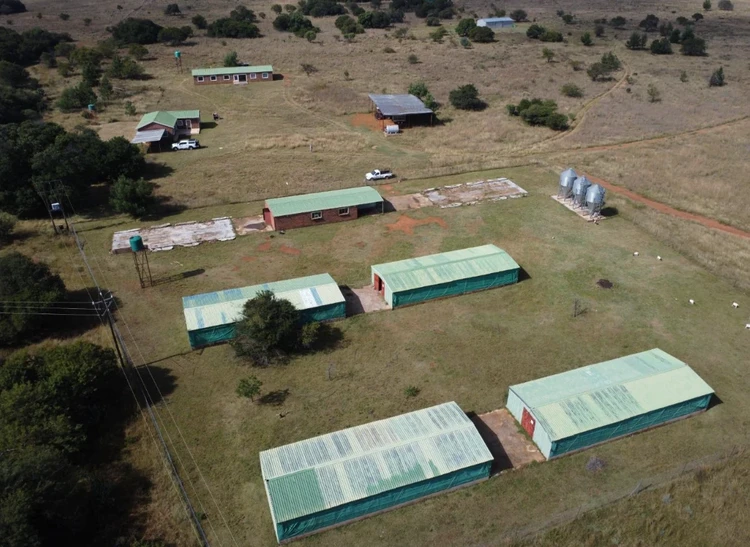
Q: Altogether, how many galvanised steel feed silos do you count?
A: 3